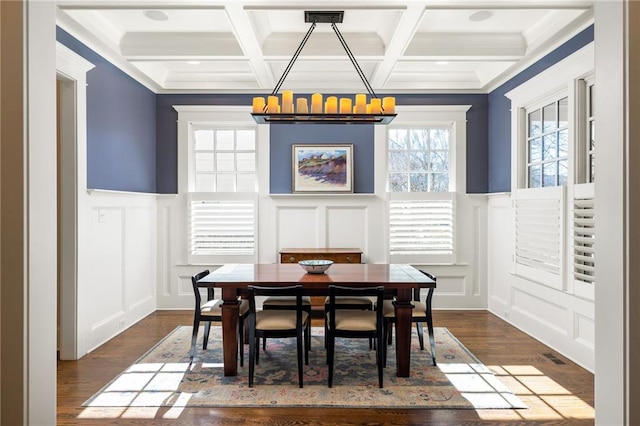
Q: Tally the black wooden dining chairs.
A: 6